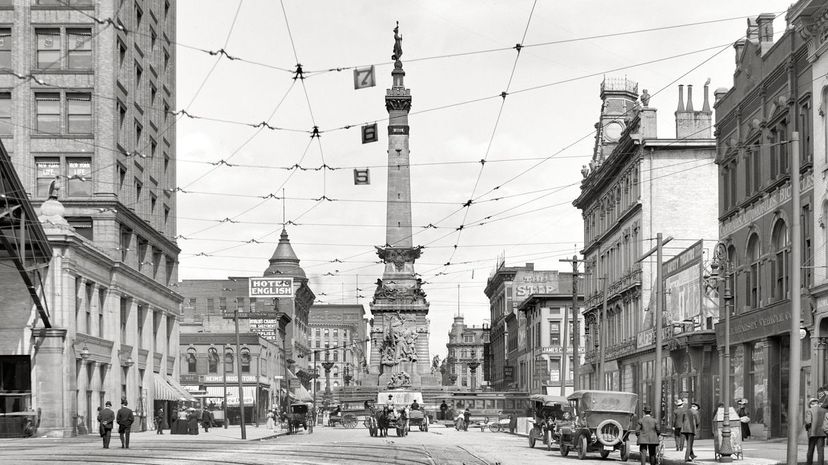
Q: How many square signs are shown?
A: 3